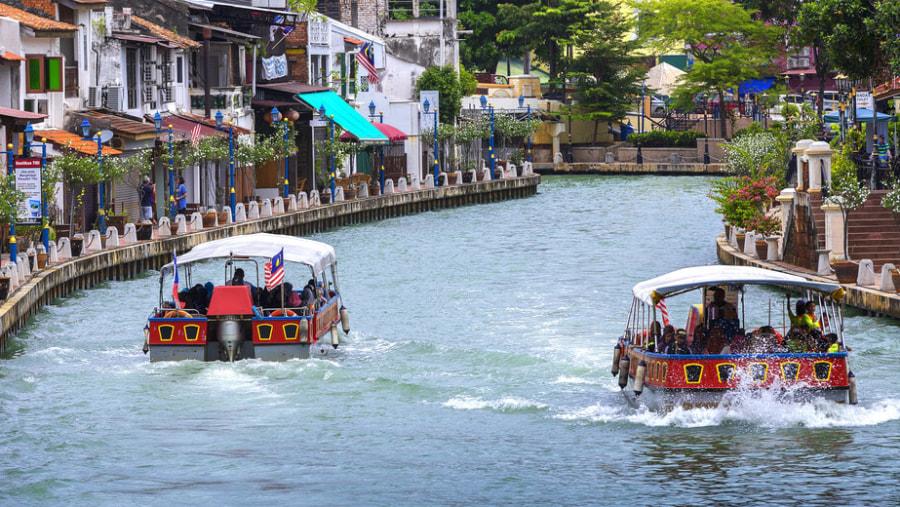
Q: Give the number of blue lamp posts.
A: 12